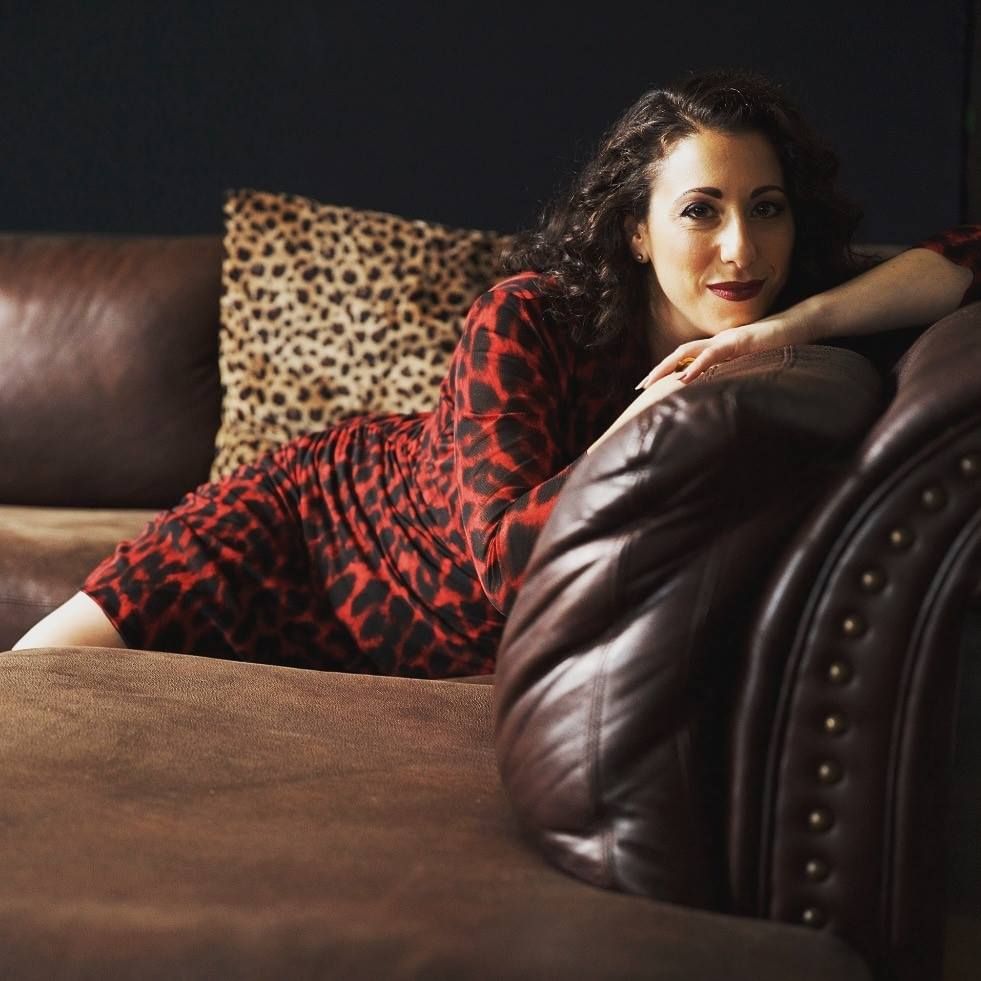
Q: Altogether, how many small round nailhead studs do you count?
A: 11